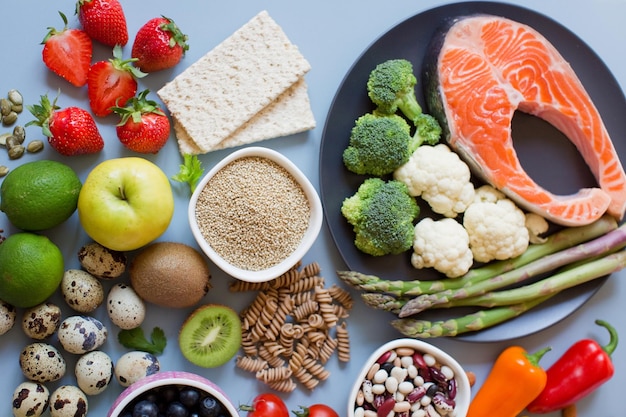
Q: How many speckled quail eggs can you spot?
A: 11